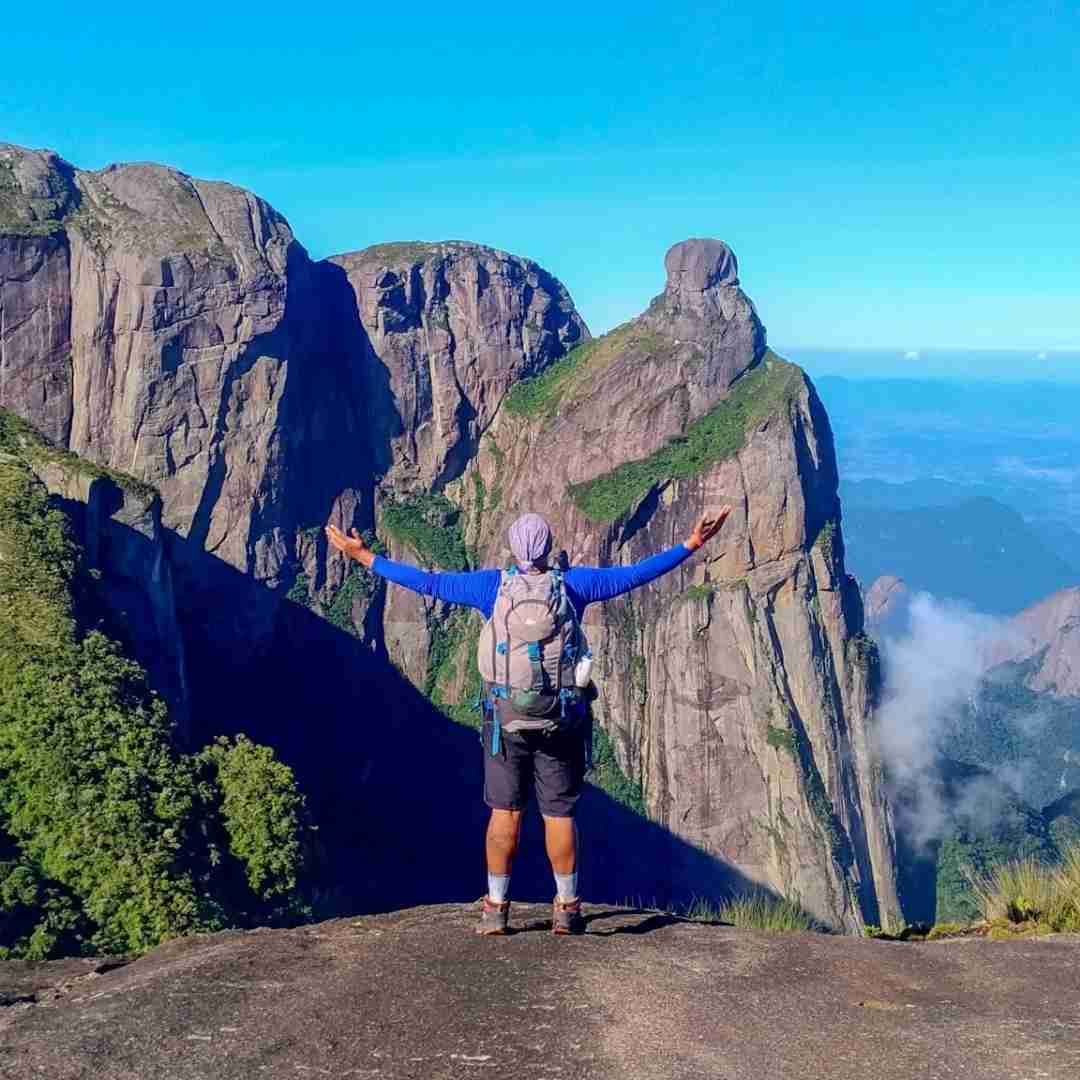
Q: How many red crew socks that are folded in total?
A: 0